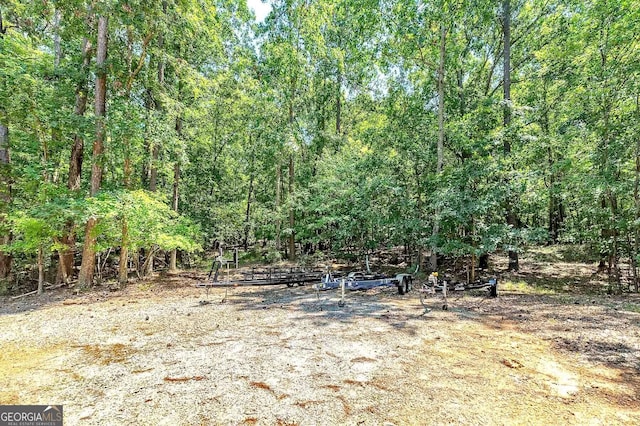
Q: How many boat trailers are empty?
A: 3